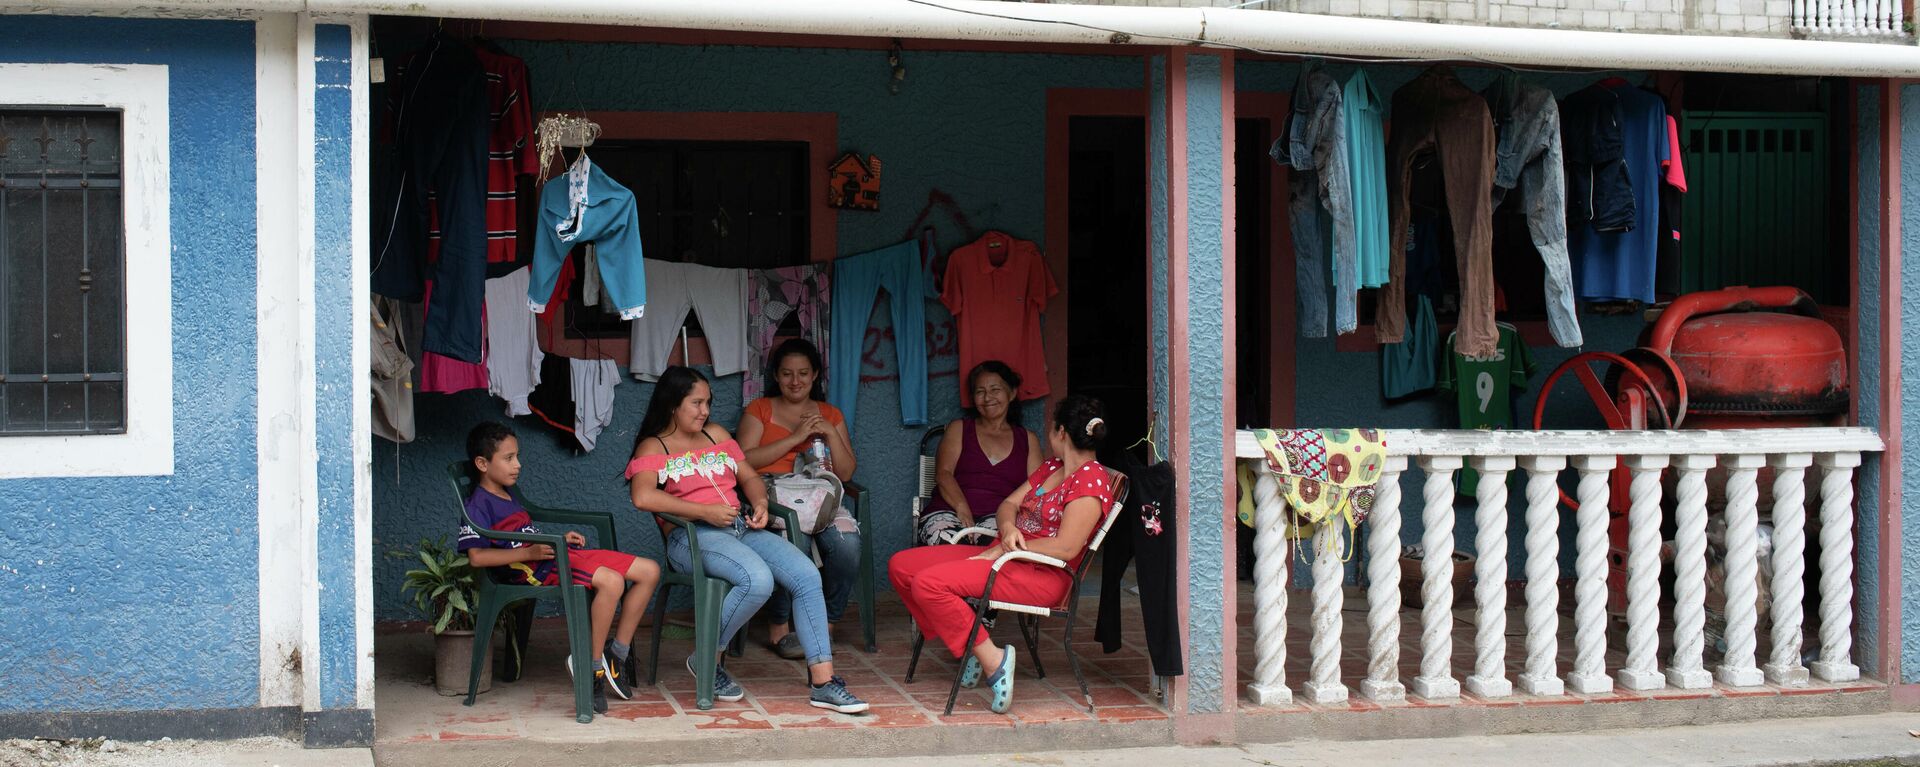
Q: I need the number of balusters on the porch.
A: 12